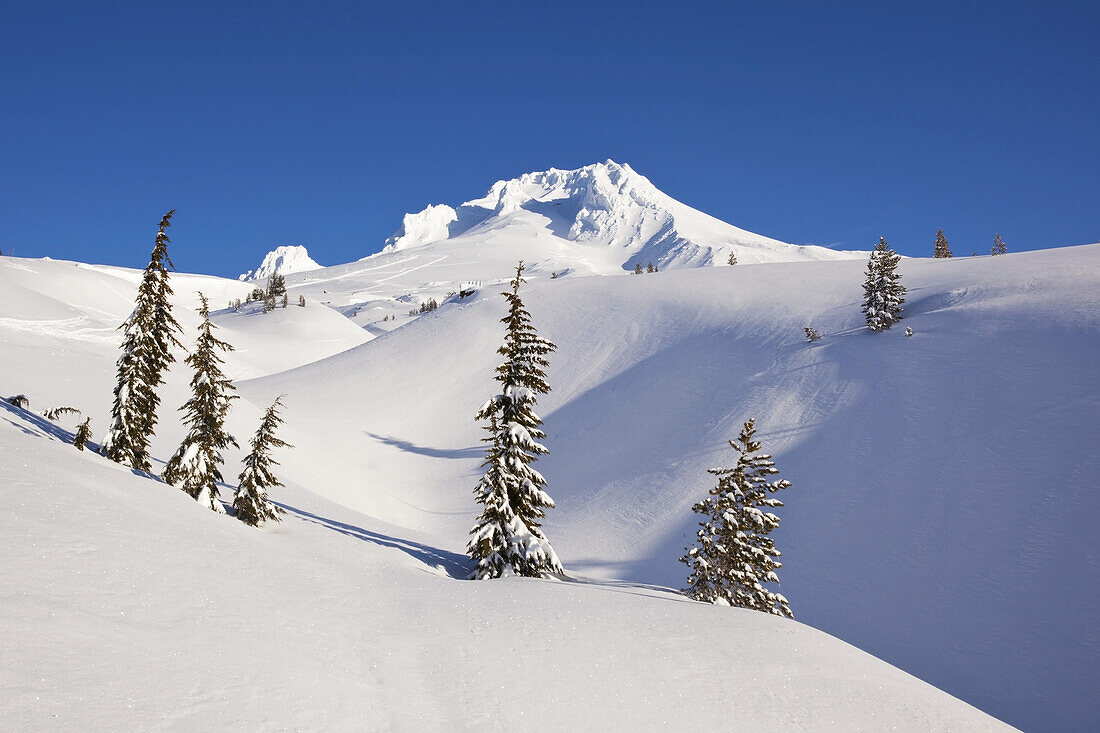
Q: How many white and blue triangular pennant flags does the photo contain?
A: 0